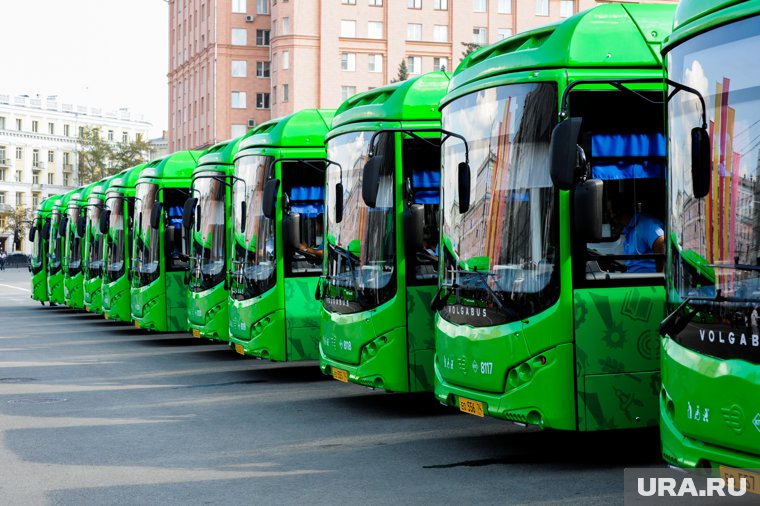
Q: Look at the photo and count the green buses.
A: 11